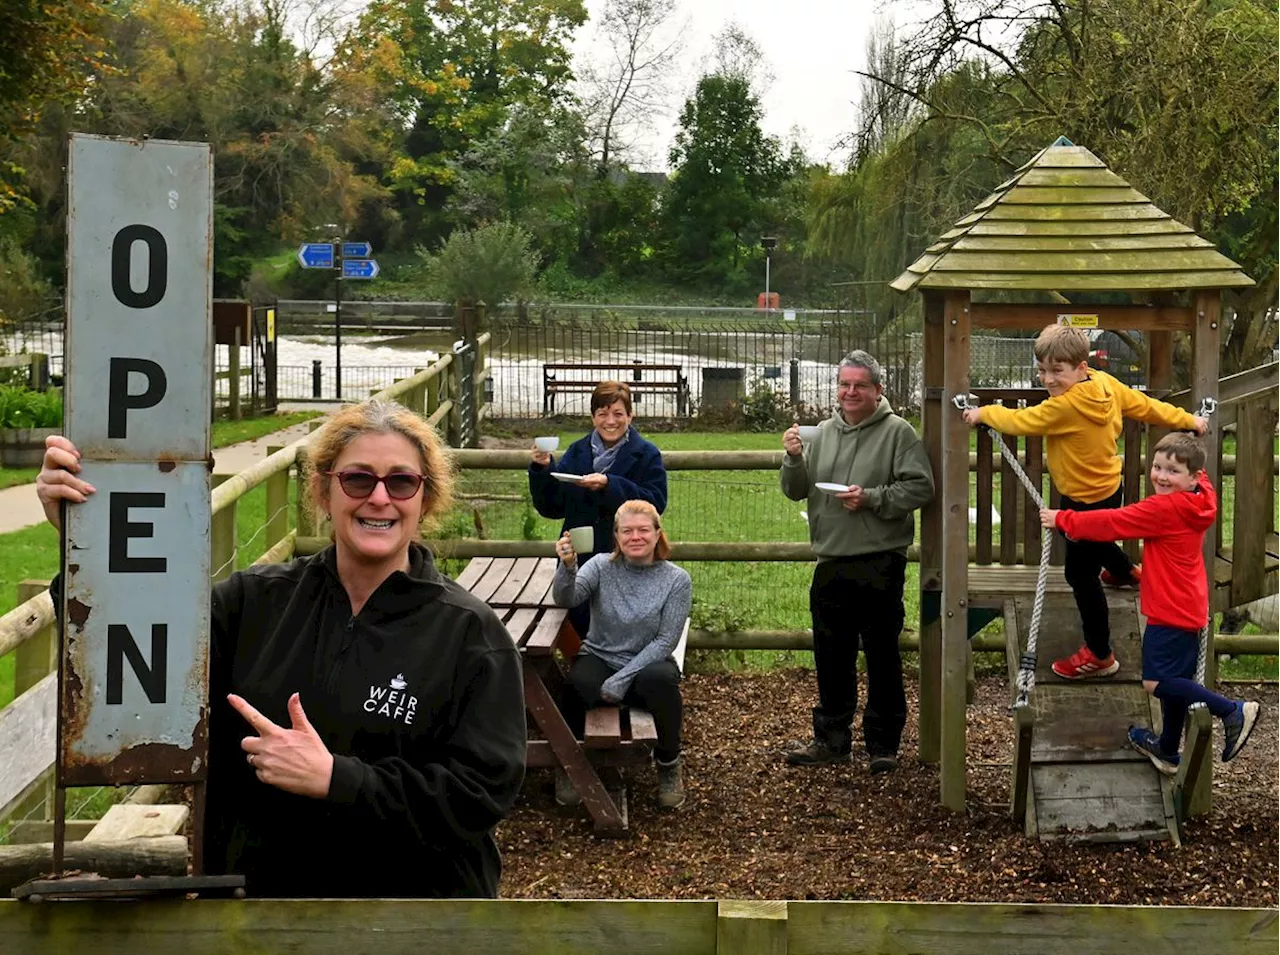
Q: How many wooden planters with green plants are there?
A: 1